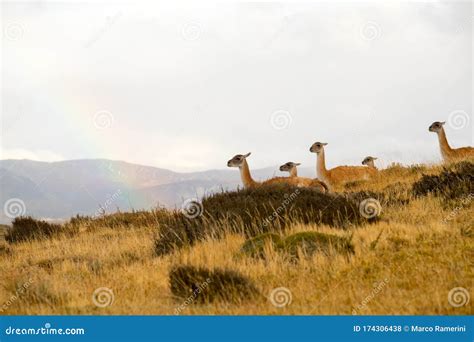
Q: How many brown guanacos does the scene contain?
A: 5